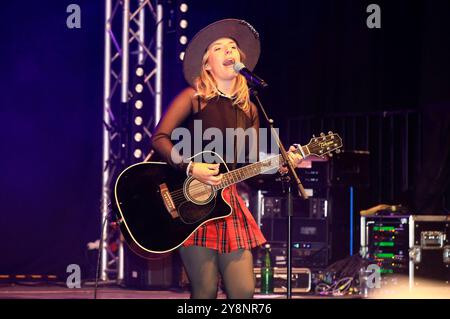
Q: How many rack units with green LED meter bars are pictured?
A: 4